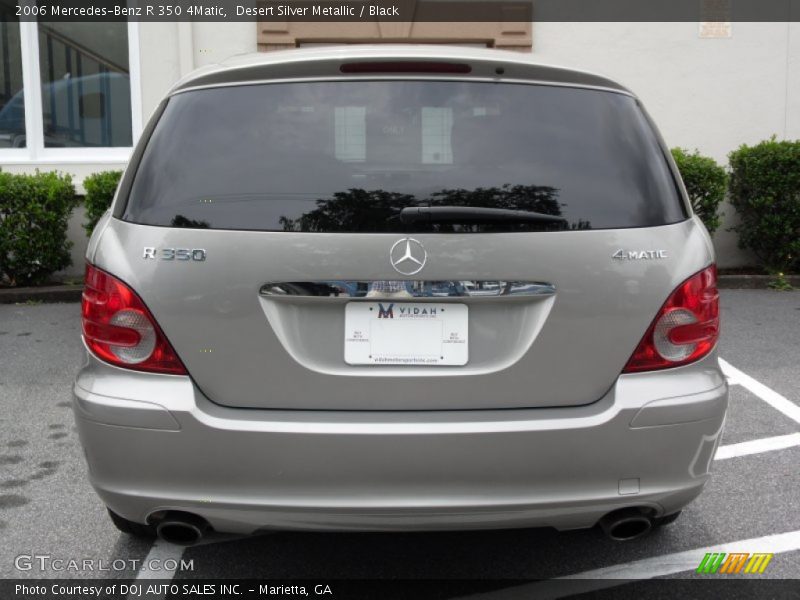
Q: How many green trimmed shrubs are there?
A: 4